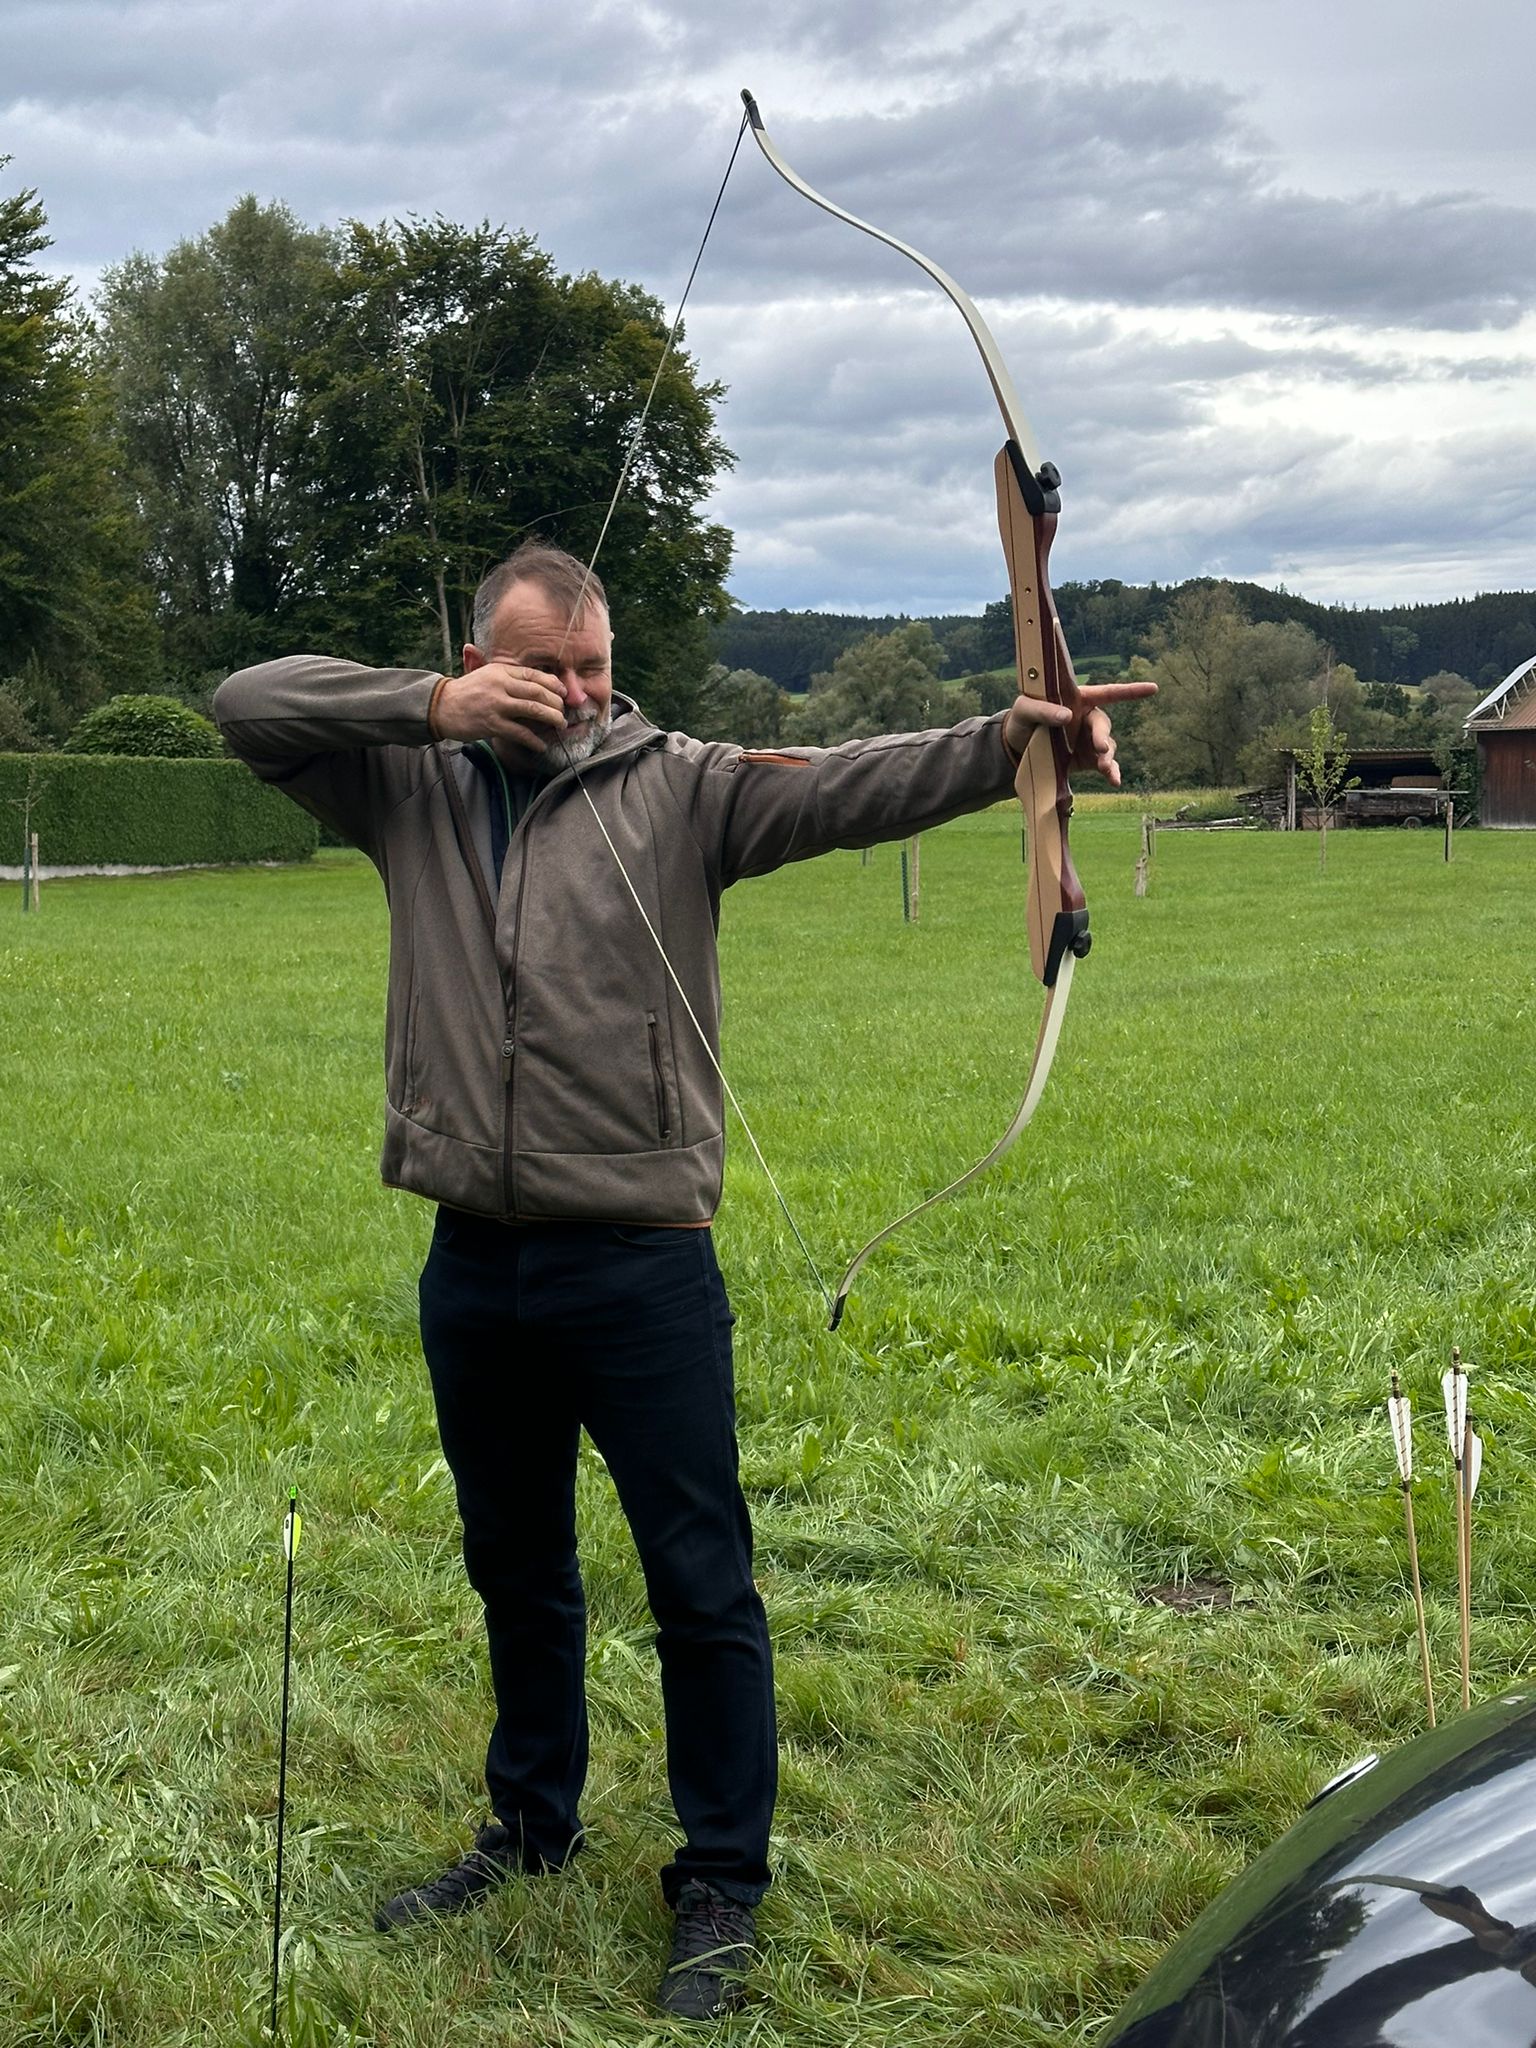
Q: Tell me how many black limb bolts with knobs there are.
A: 2